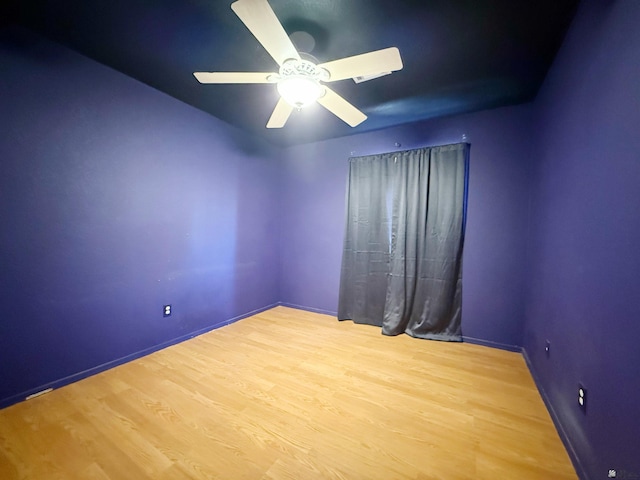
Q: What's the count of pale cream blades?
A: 5